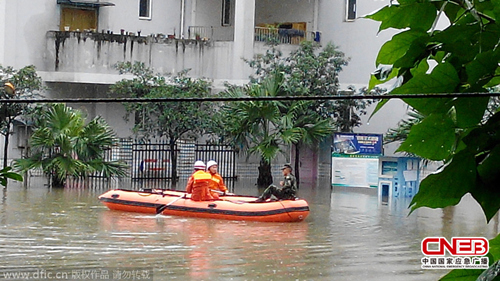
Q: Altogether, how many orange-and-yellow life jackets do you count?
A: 2